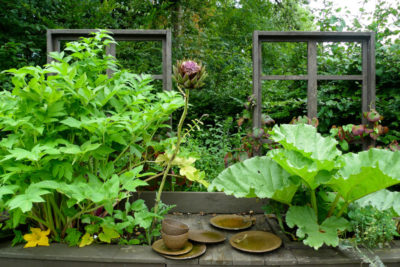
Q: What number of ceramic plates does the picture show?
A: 5